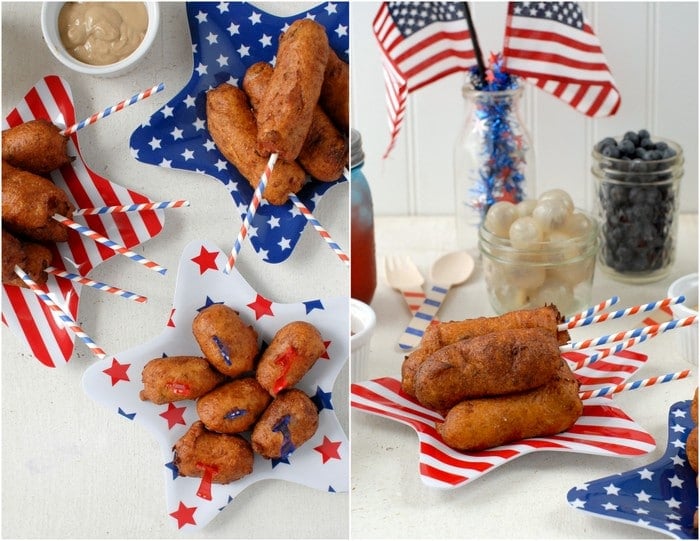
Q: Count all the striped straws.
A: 12